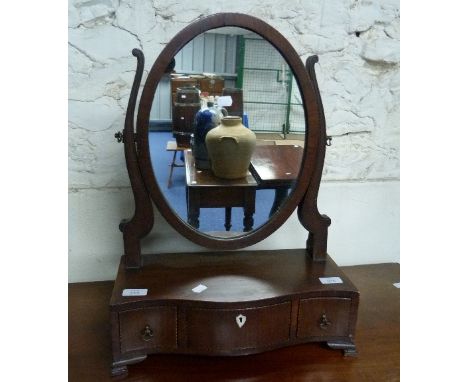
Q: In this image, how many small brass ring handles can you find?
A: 2